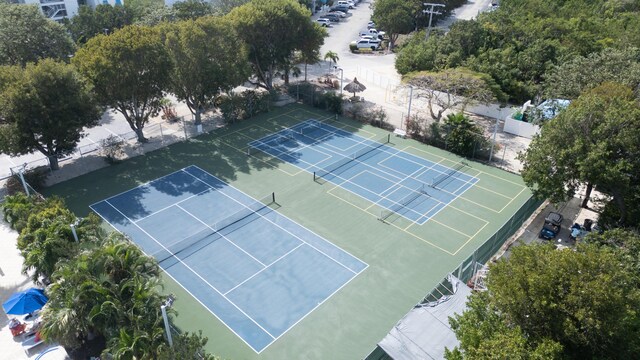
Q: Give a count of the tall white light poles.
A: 6